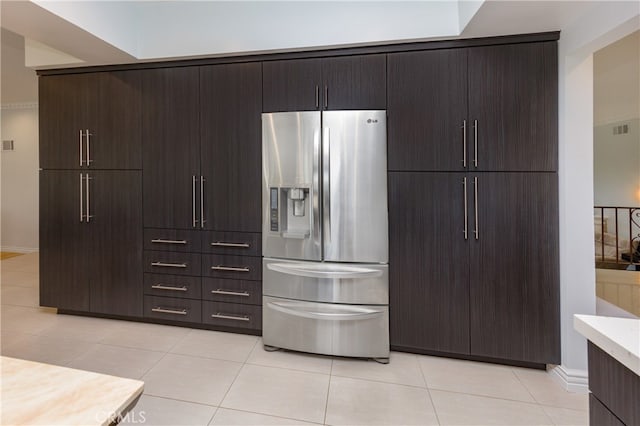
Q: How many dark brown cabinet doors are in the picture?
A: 12